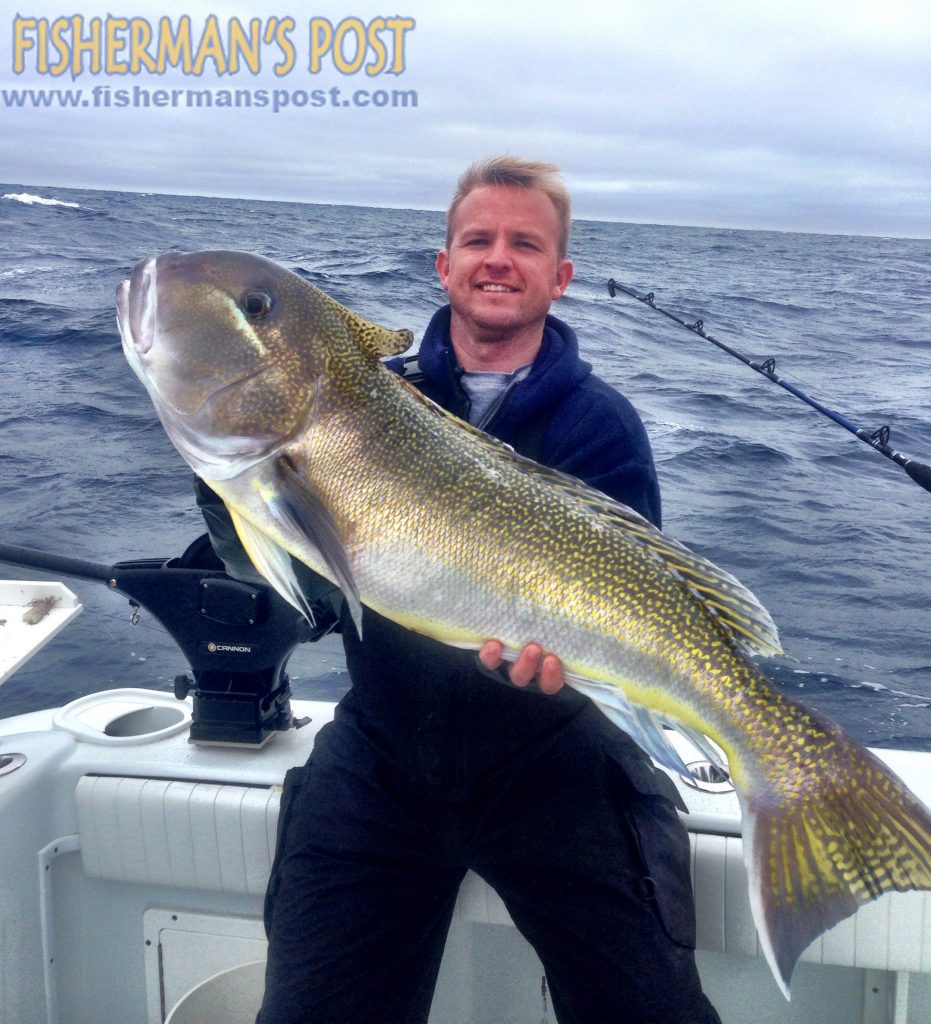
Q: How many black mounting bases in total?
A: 1